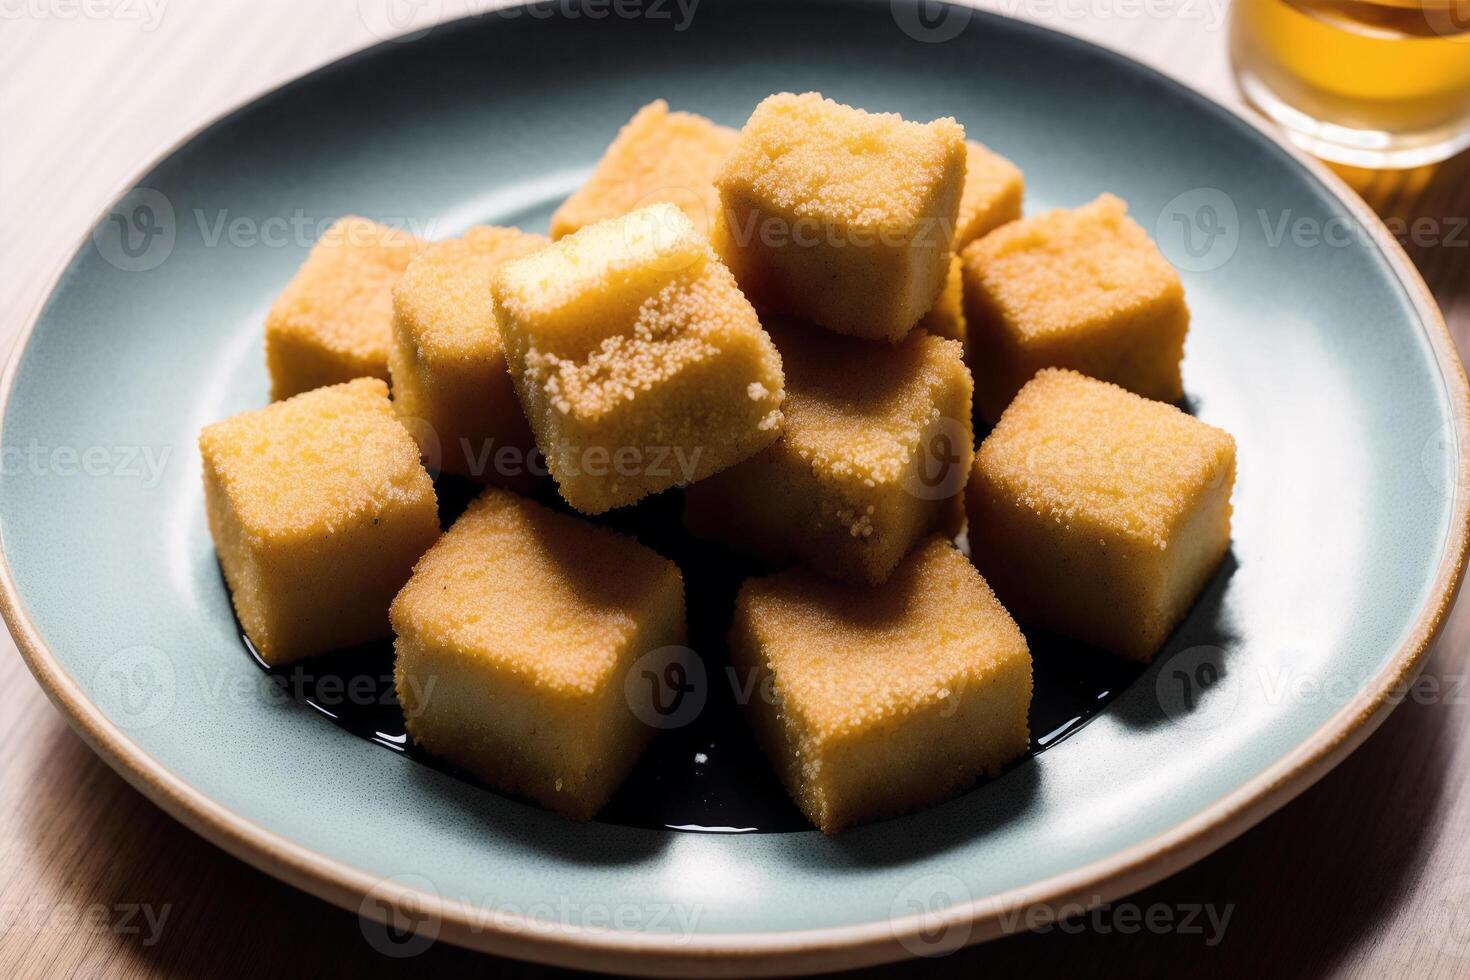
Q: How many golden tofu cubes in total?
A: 12